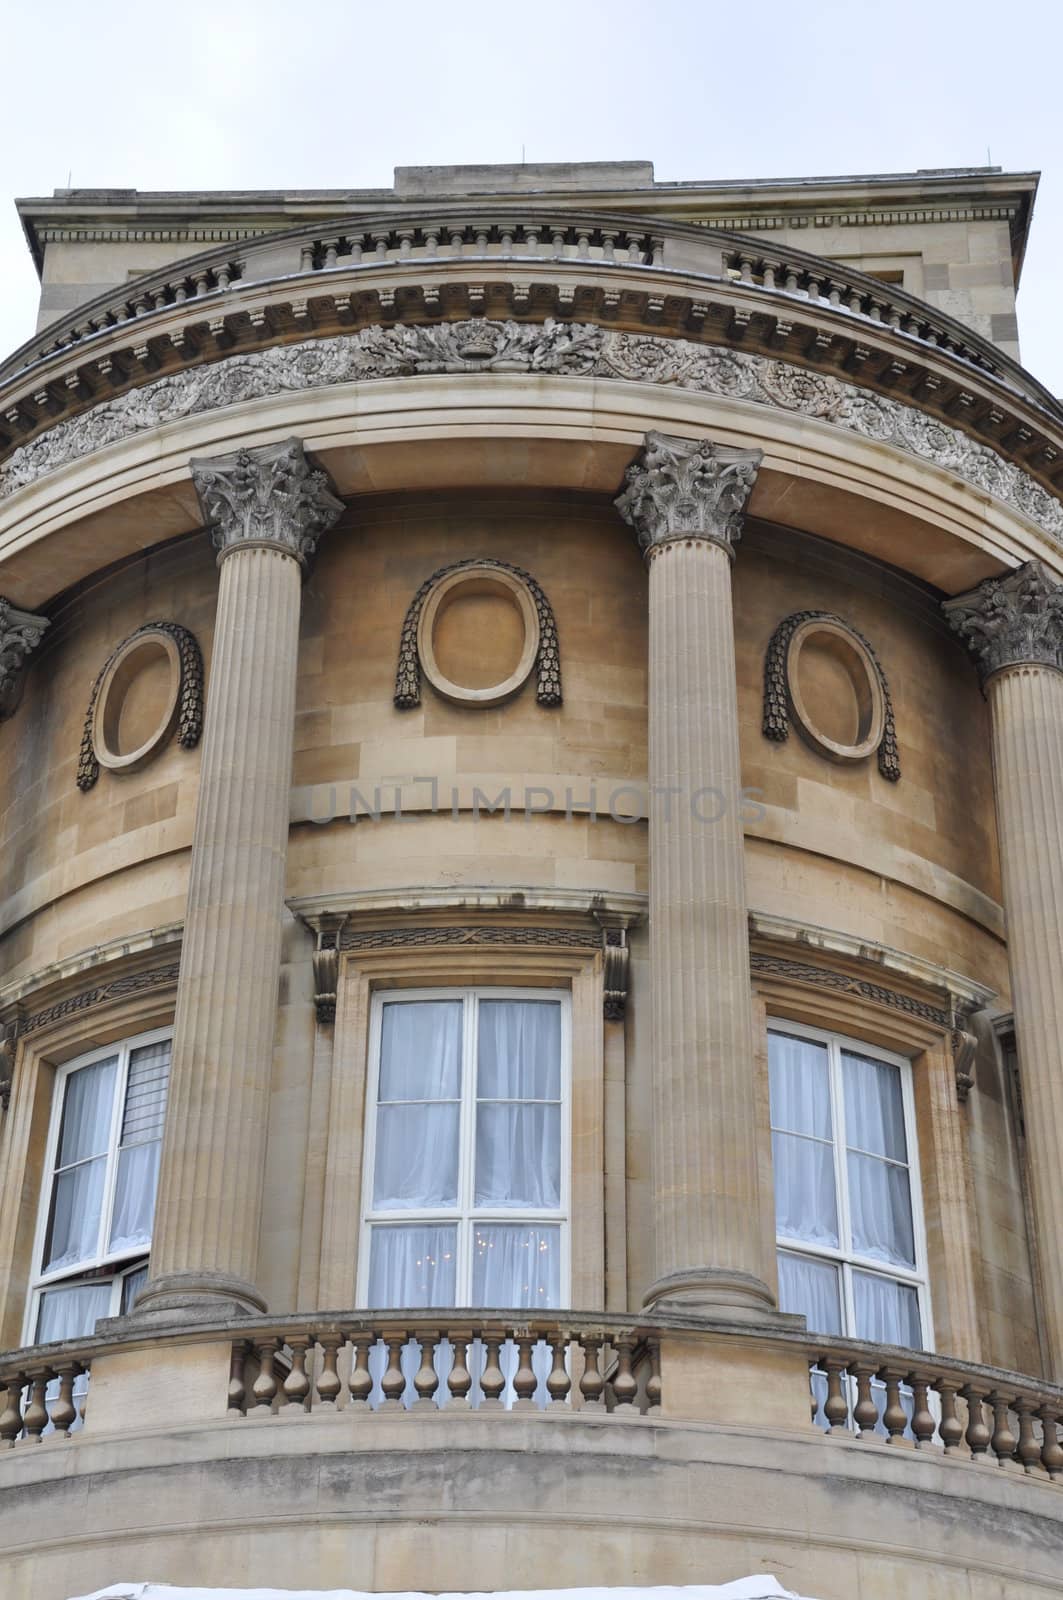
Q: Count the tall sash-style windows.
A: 3